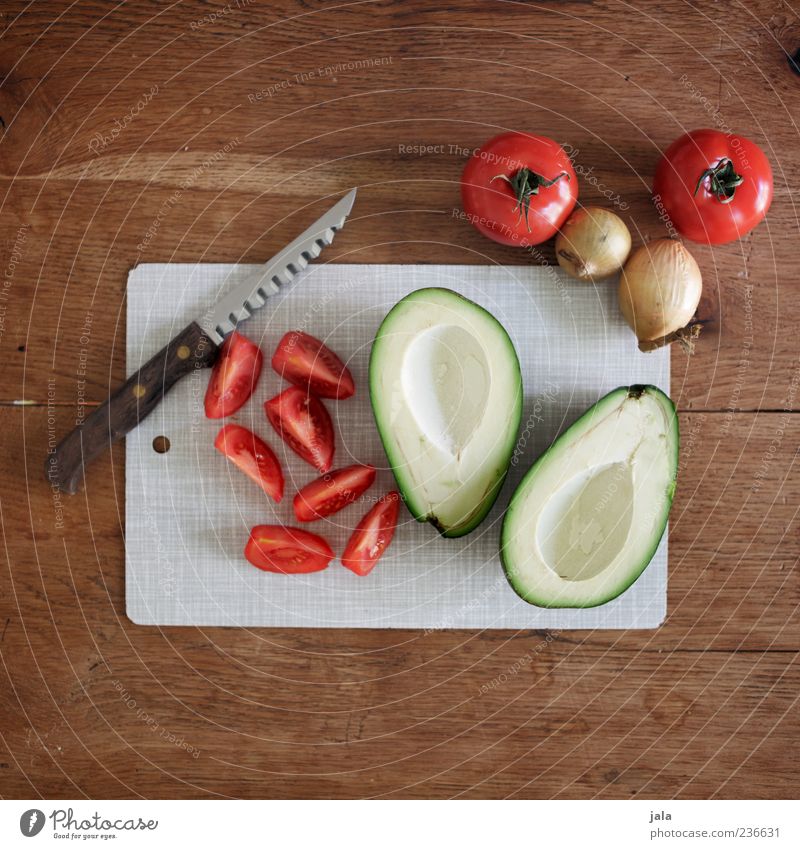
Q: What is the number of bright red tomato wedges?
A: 7